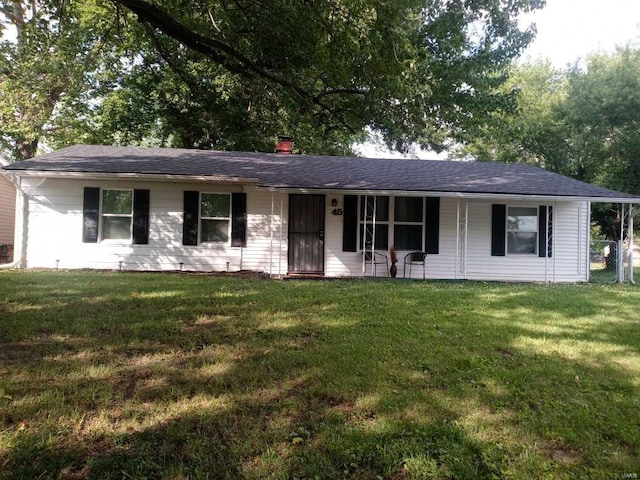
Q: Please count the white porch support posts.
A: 5